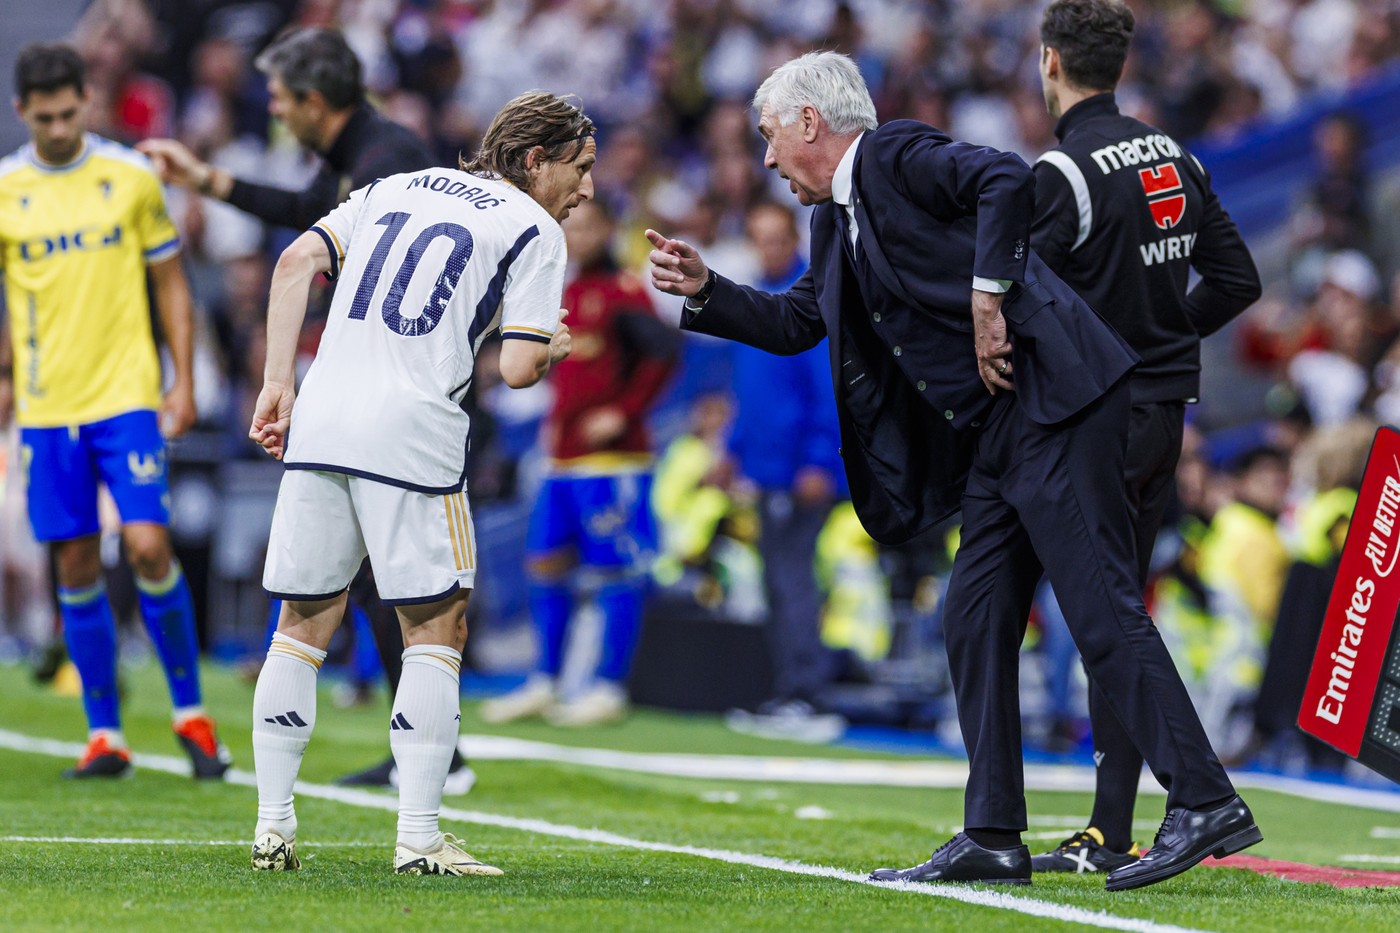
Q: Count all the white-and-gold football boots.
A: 2